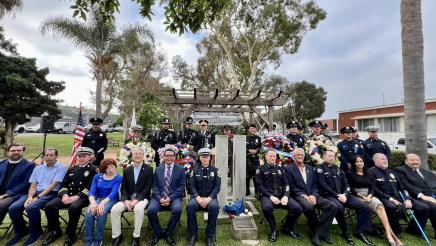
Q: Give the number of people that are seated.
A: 13